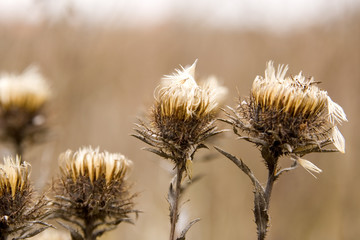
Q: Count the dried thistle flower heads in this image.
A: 5